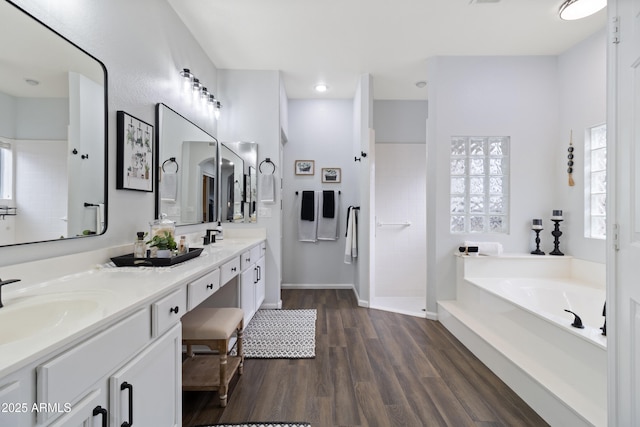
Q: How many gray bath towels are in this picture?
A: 2